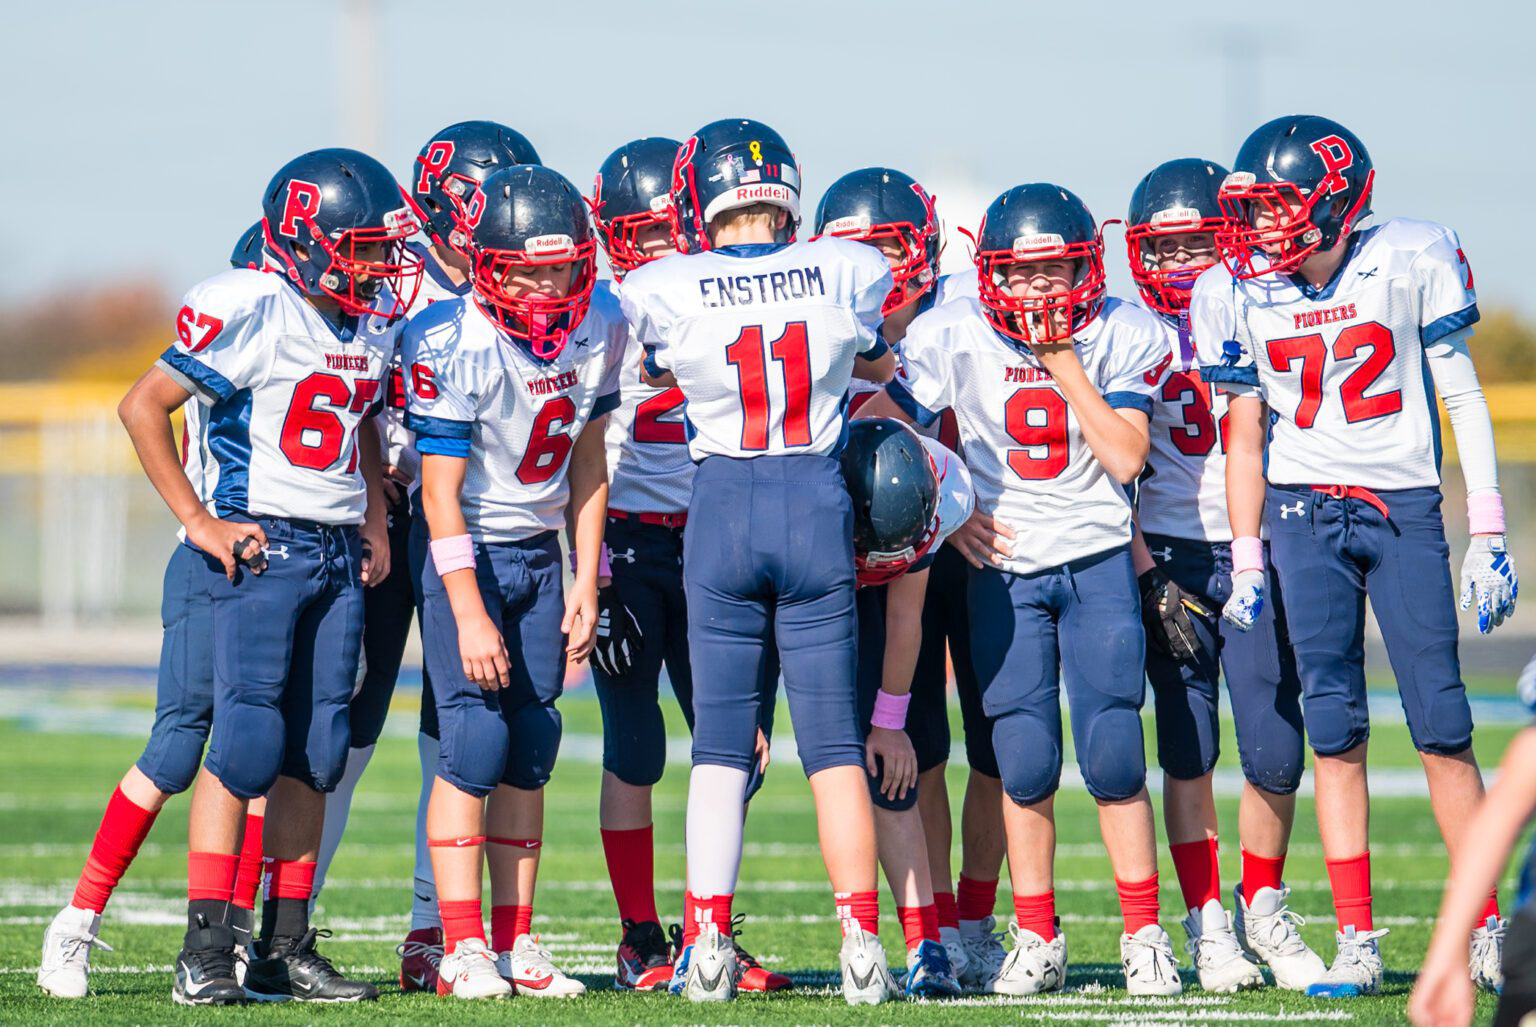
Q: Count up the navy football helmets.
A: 11